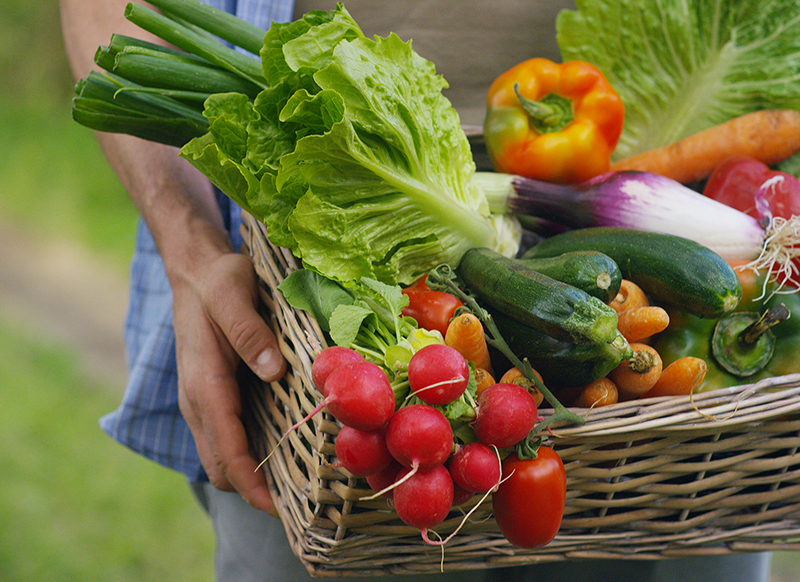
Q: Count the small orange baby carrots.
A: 8